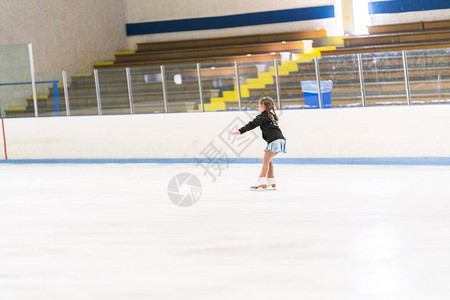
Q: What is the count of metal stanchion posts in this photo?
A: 11